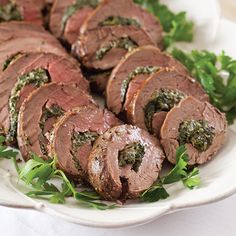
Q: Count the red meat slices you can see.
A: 12